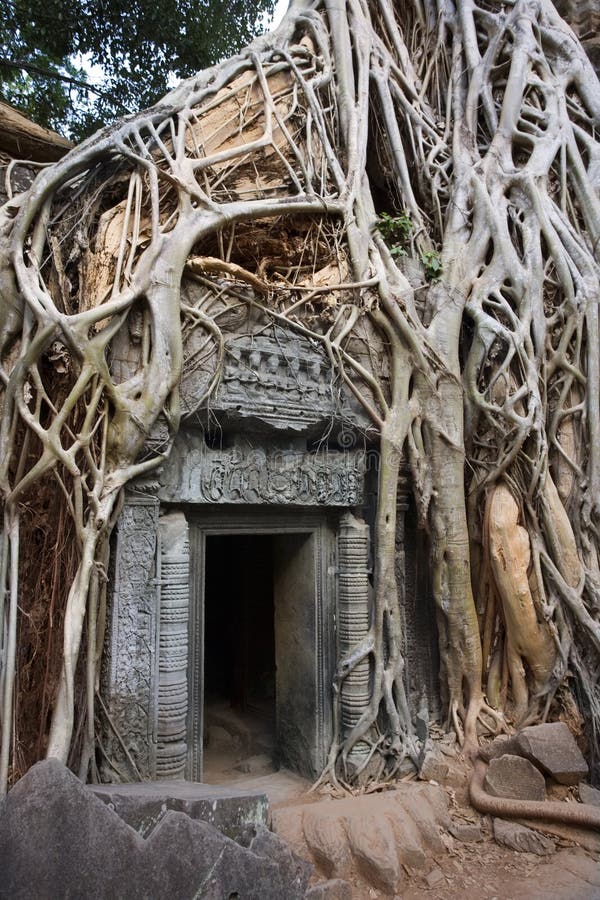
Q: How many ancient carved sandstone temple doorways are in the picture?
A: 1